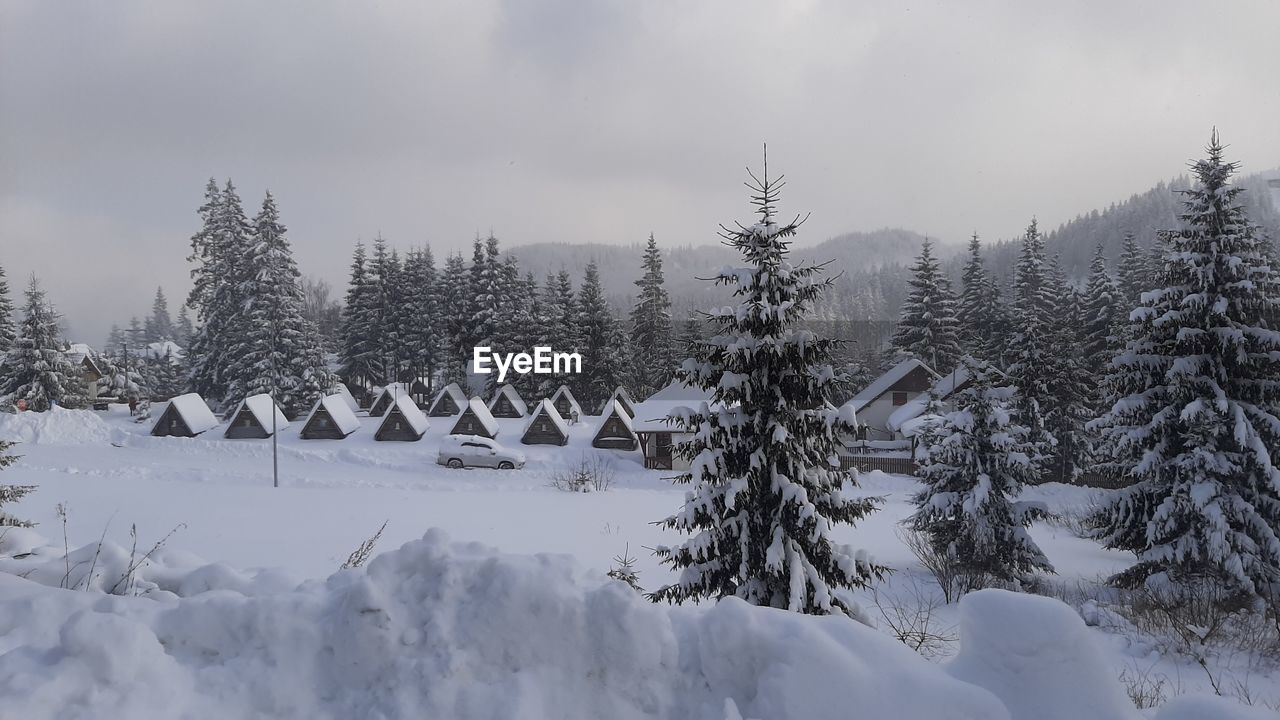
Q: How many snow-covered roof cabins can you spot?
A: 13